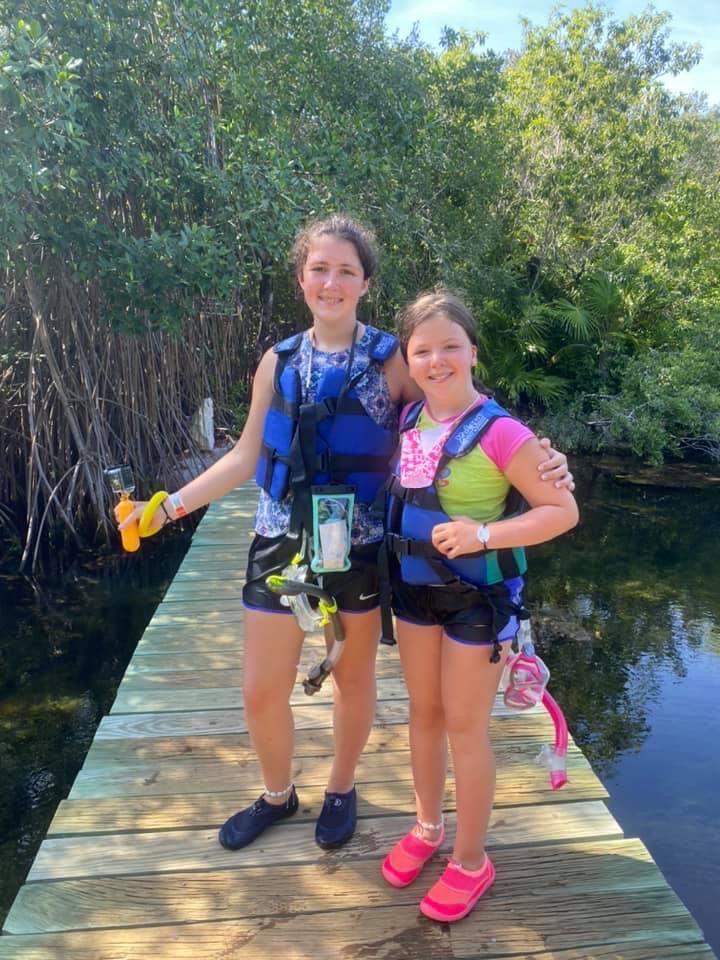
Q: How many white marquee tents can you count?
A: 0